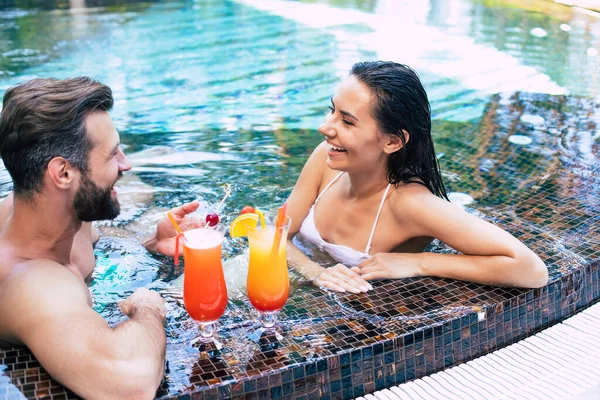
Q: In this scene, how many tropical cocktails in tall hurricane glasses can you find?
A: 2